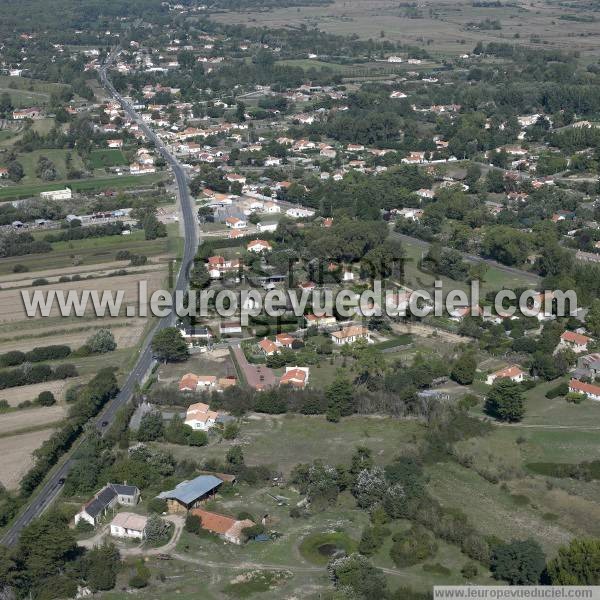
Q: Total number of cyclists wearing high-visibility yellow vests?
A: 0